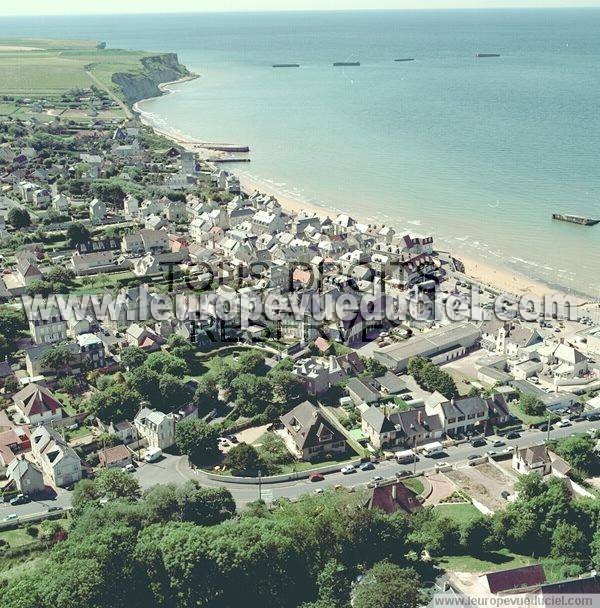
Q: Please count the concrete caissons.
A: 5